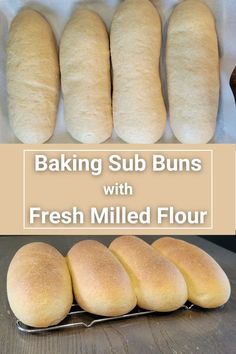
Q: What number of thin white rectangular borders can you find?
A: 1